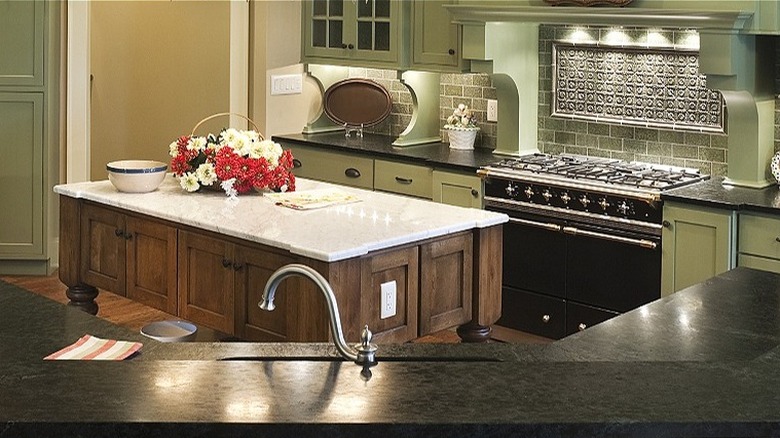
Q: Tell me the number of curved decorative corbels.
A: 4